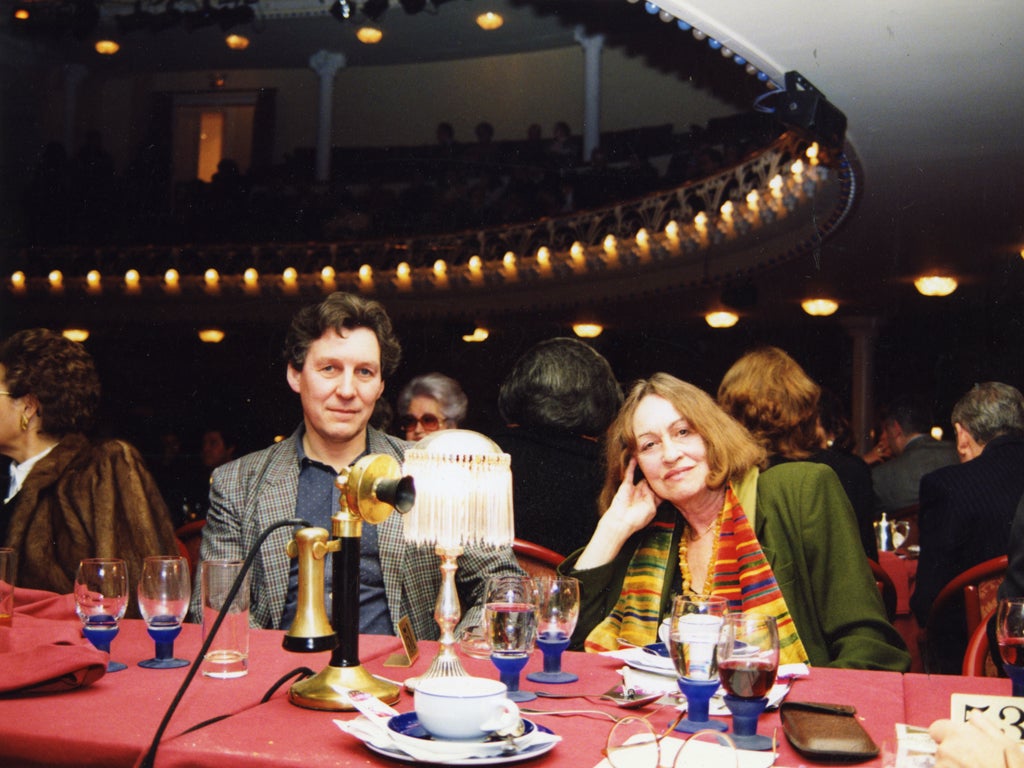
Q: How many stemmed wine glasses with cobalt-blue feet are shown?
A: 7